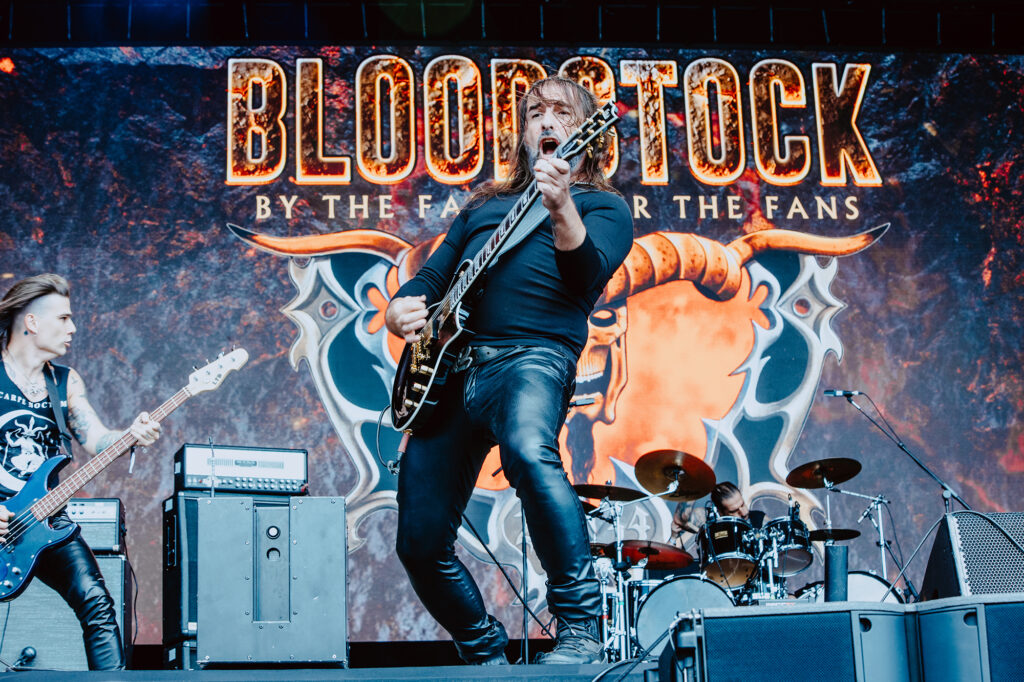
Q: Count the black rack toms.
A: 2